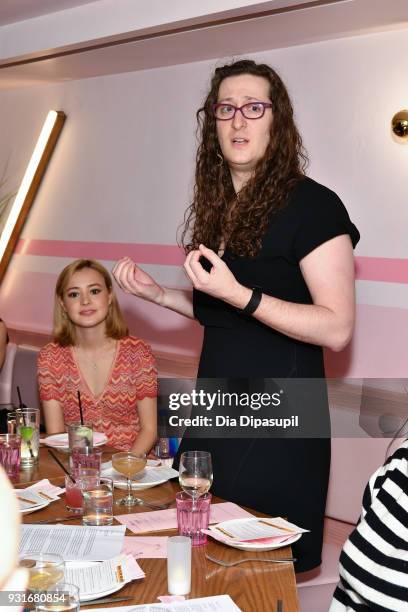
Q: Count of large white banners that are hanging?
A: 0